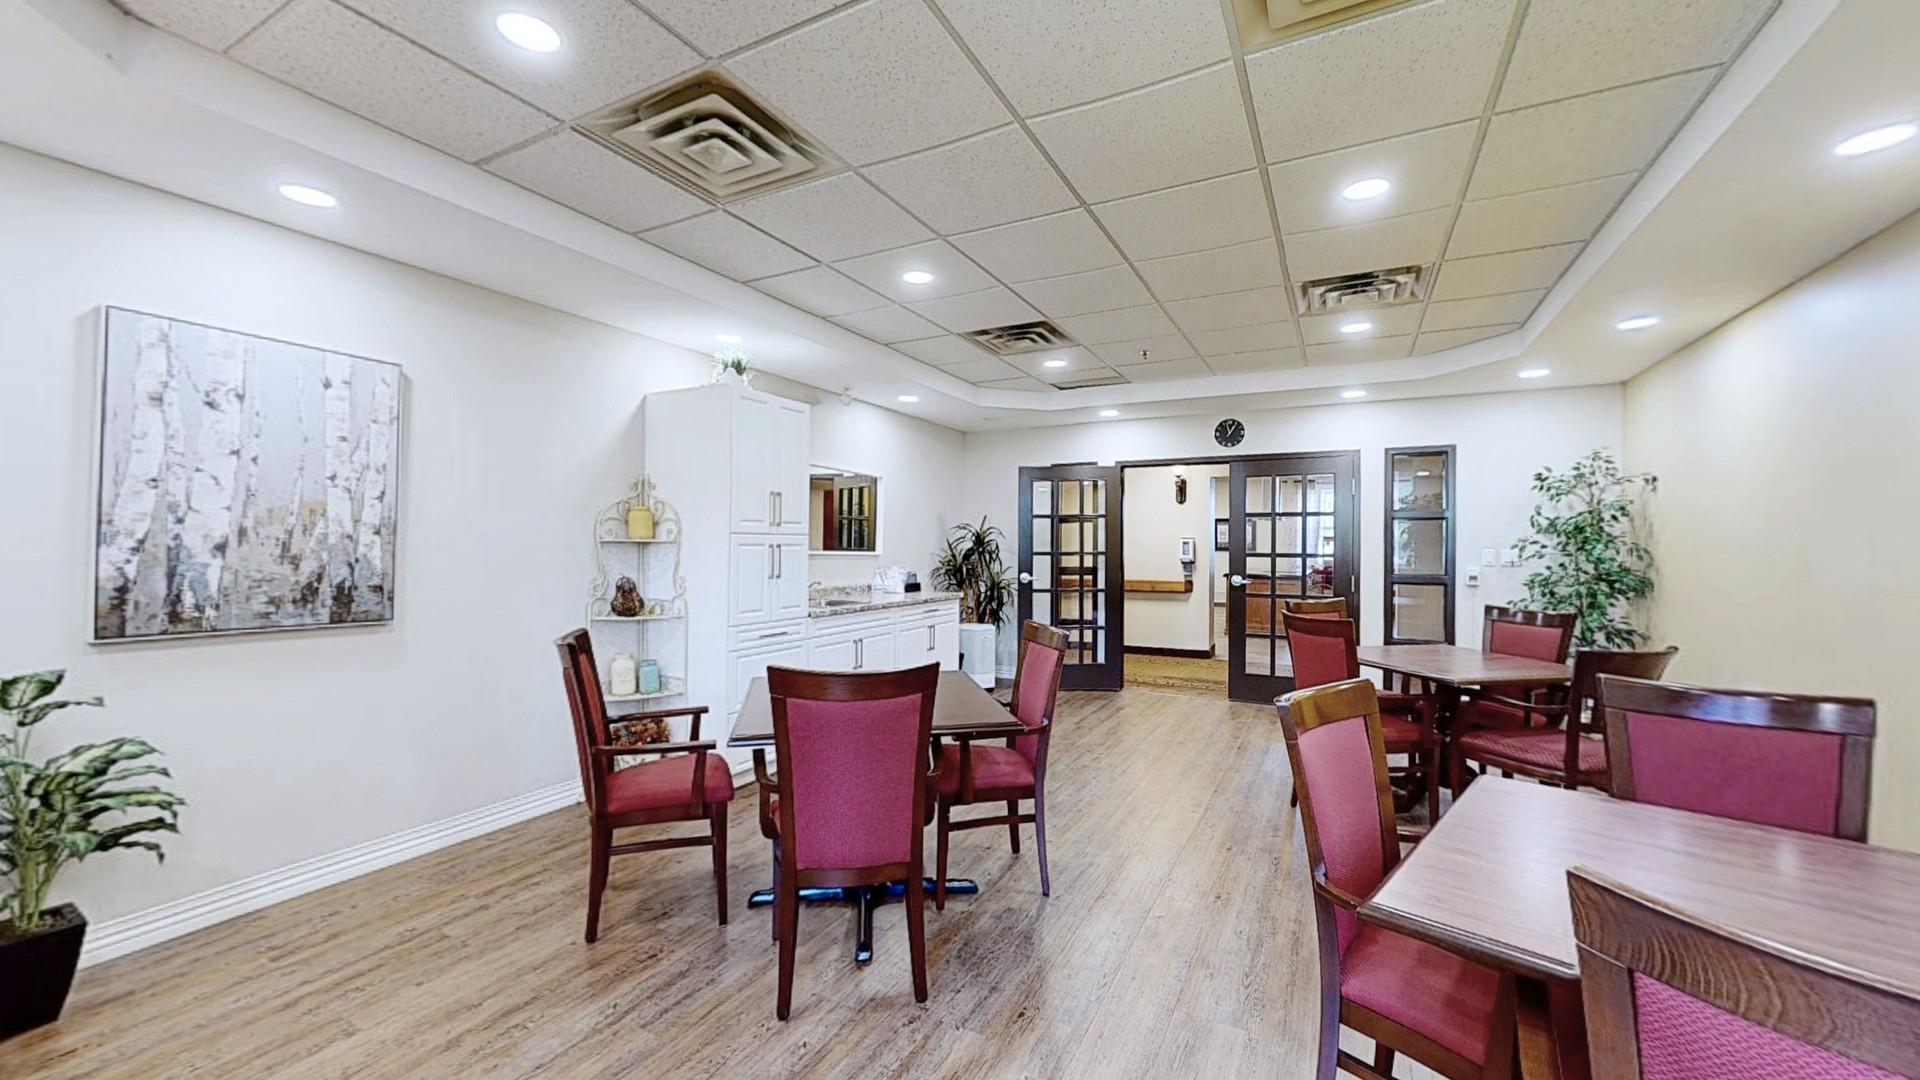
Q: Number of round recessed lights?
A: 13